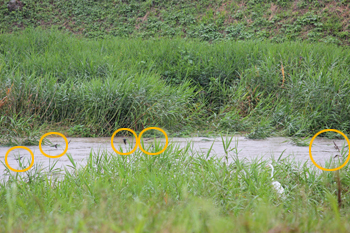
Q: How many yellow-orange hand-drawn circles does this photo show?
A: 5